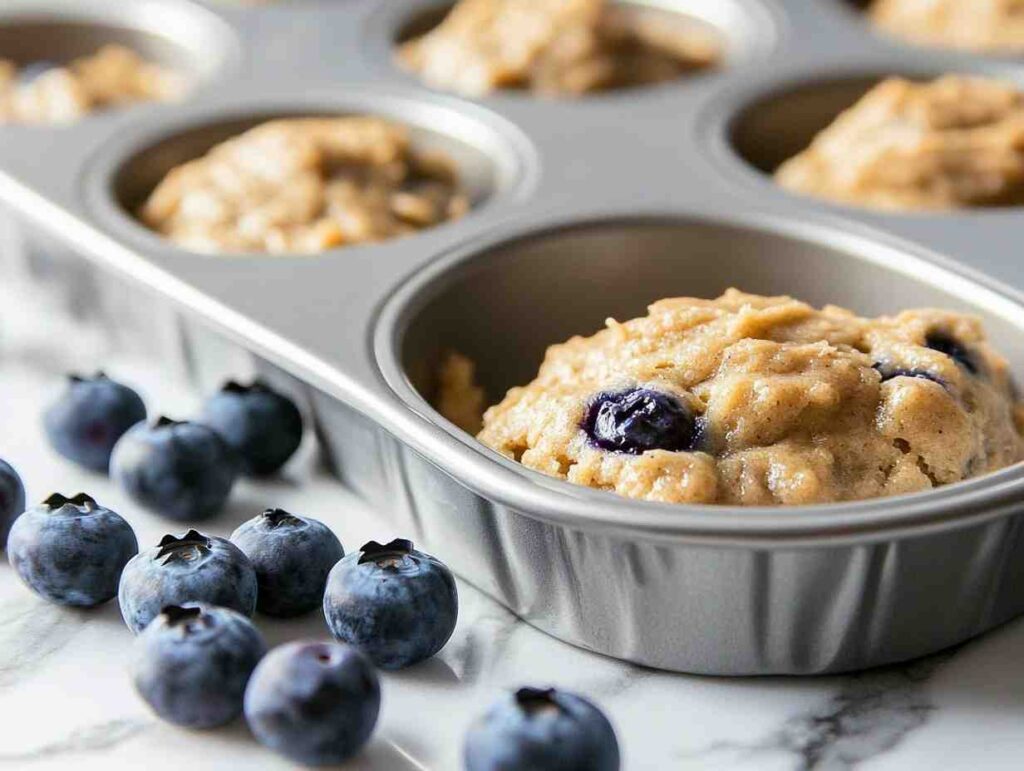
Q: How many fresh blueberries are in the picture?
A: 11